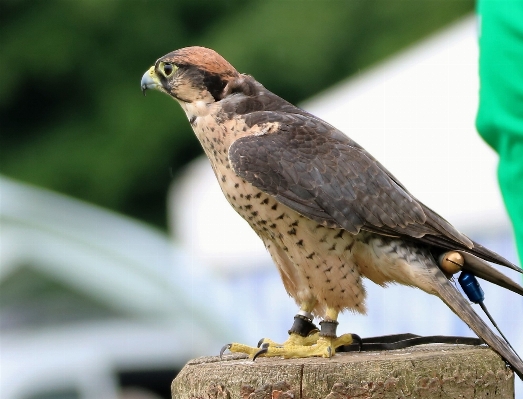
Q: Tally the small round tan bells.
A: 1